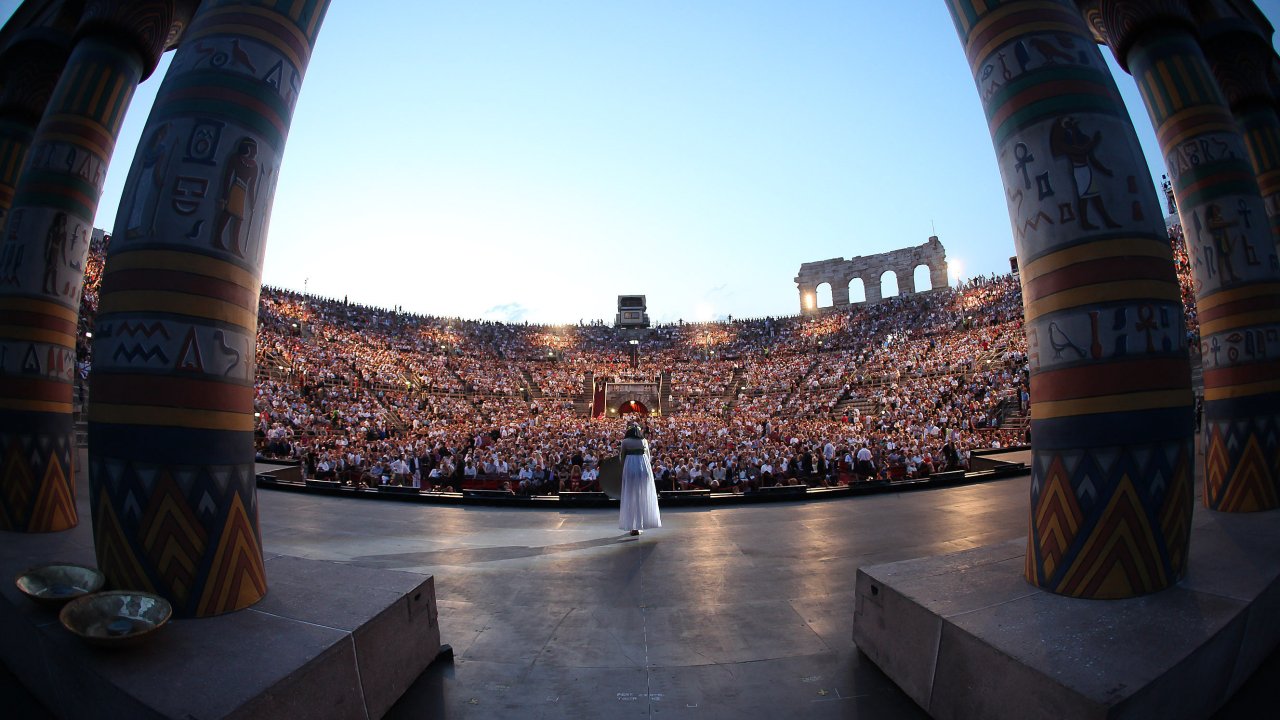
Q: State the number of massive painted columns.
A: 6